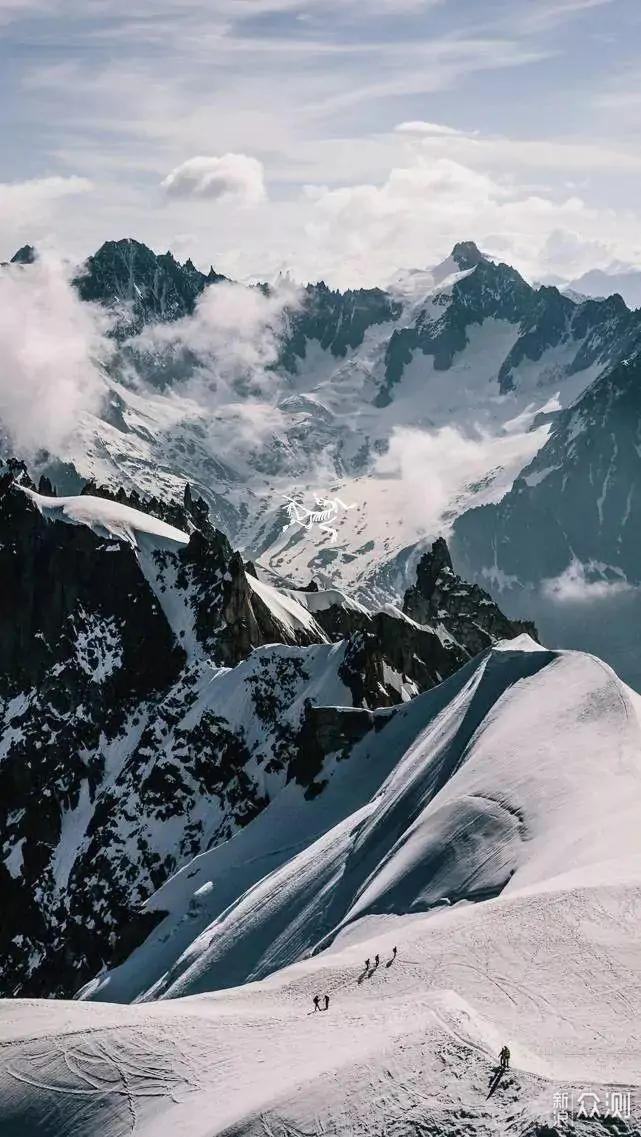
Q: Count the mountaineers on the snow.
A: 7